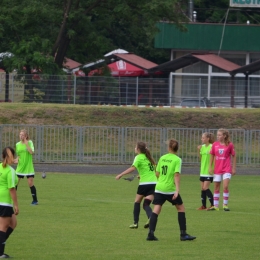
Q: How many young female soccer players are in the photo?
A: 6